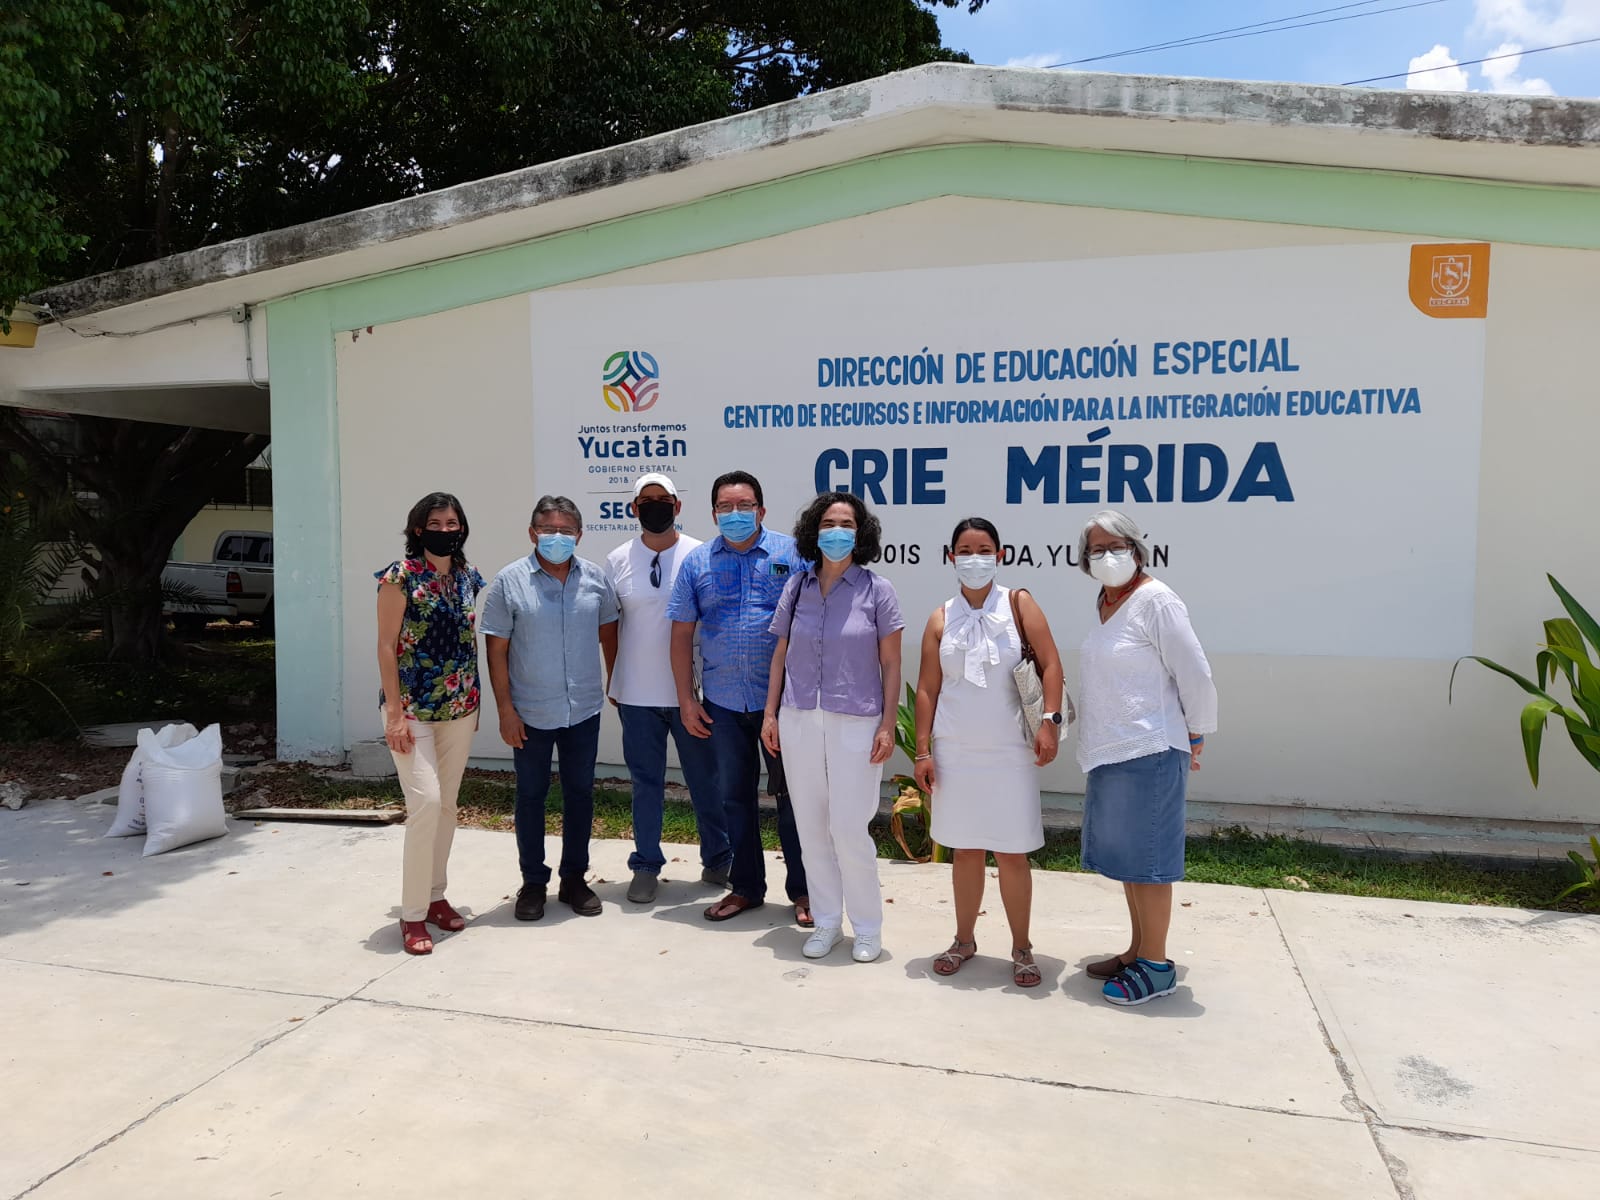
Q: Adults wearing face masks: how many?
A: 7